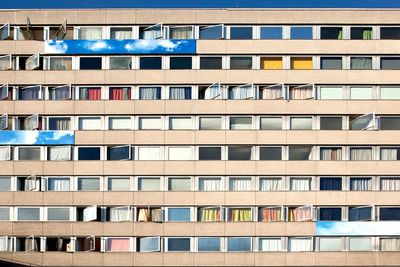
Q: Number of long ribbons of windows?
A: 8